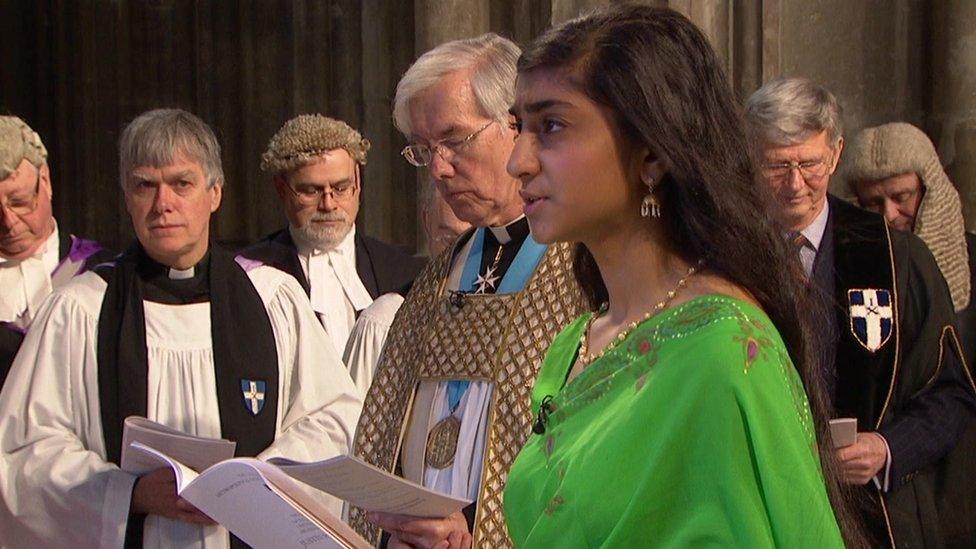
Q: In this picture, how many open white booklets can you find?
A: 3